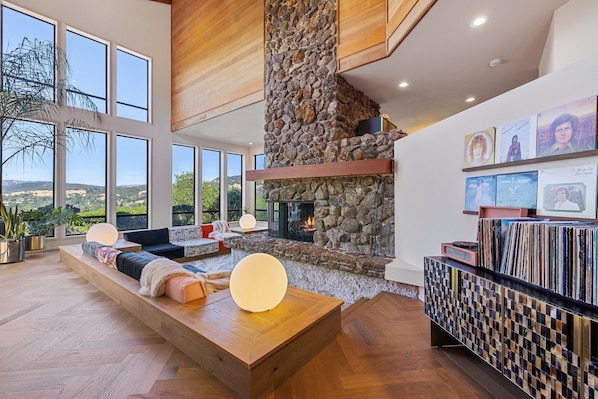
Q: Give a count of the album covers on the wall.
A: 6